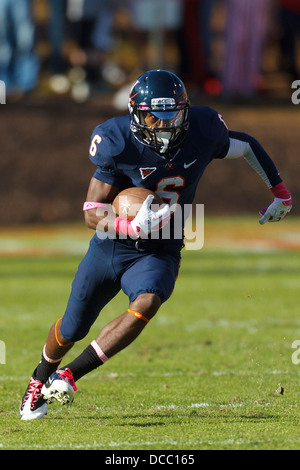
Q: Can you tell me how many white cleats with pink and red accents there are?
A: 2